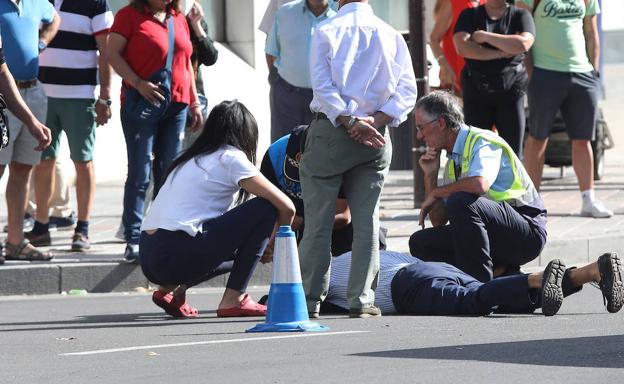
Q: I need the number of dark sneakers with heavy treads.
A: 2